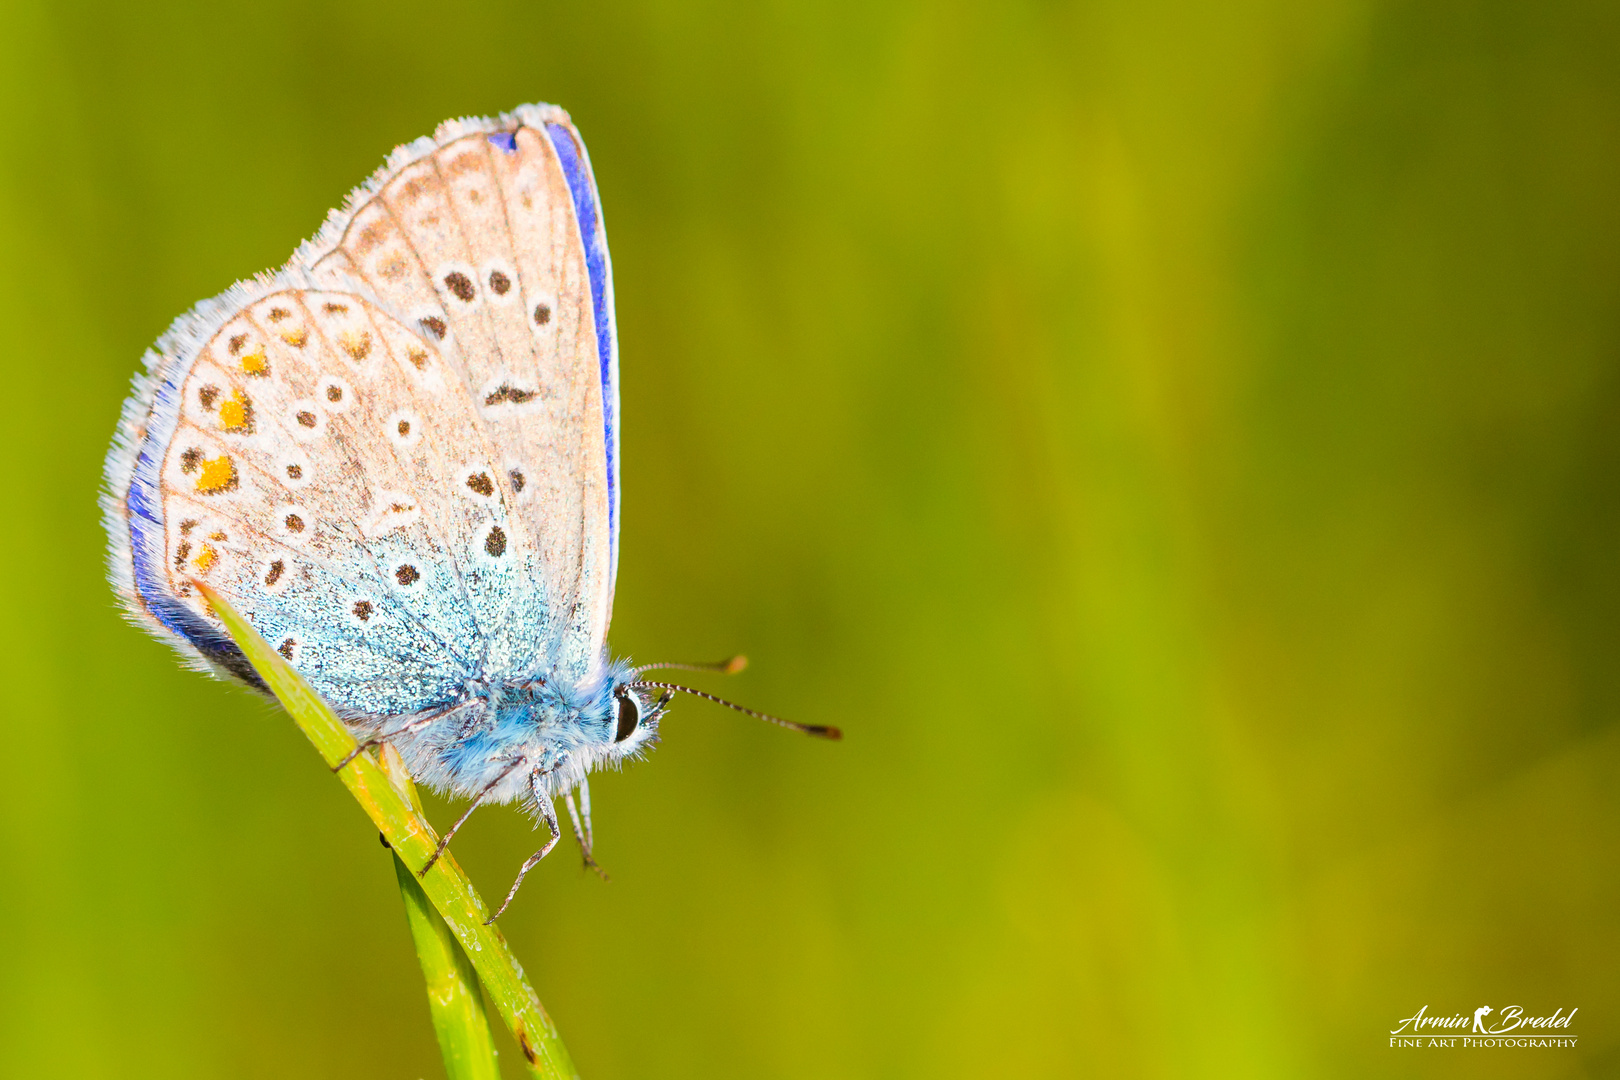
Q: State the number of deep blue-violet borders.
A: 2